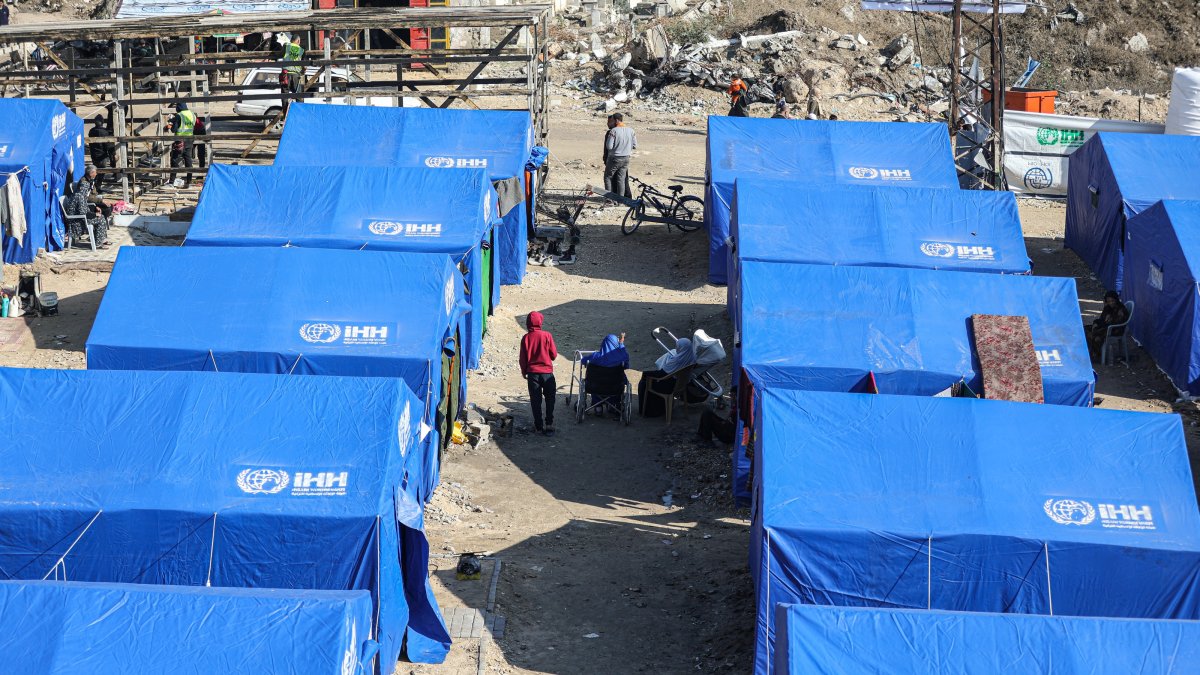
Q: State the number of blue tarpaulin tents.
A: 13